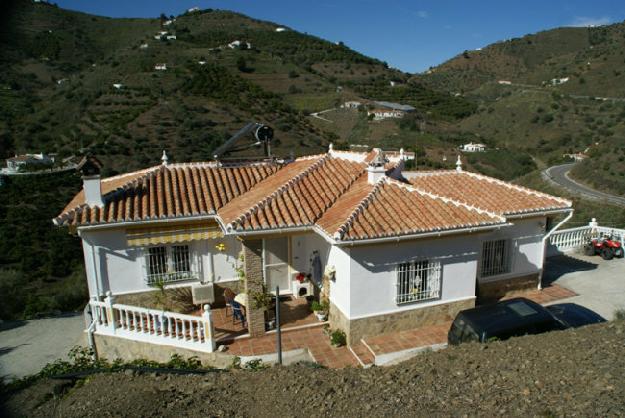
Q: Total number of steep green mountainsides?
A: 2